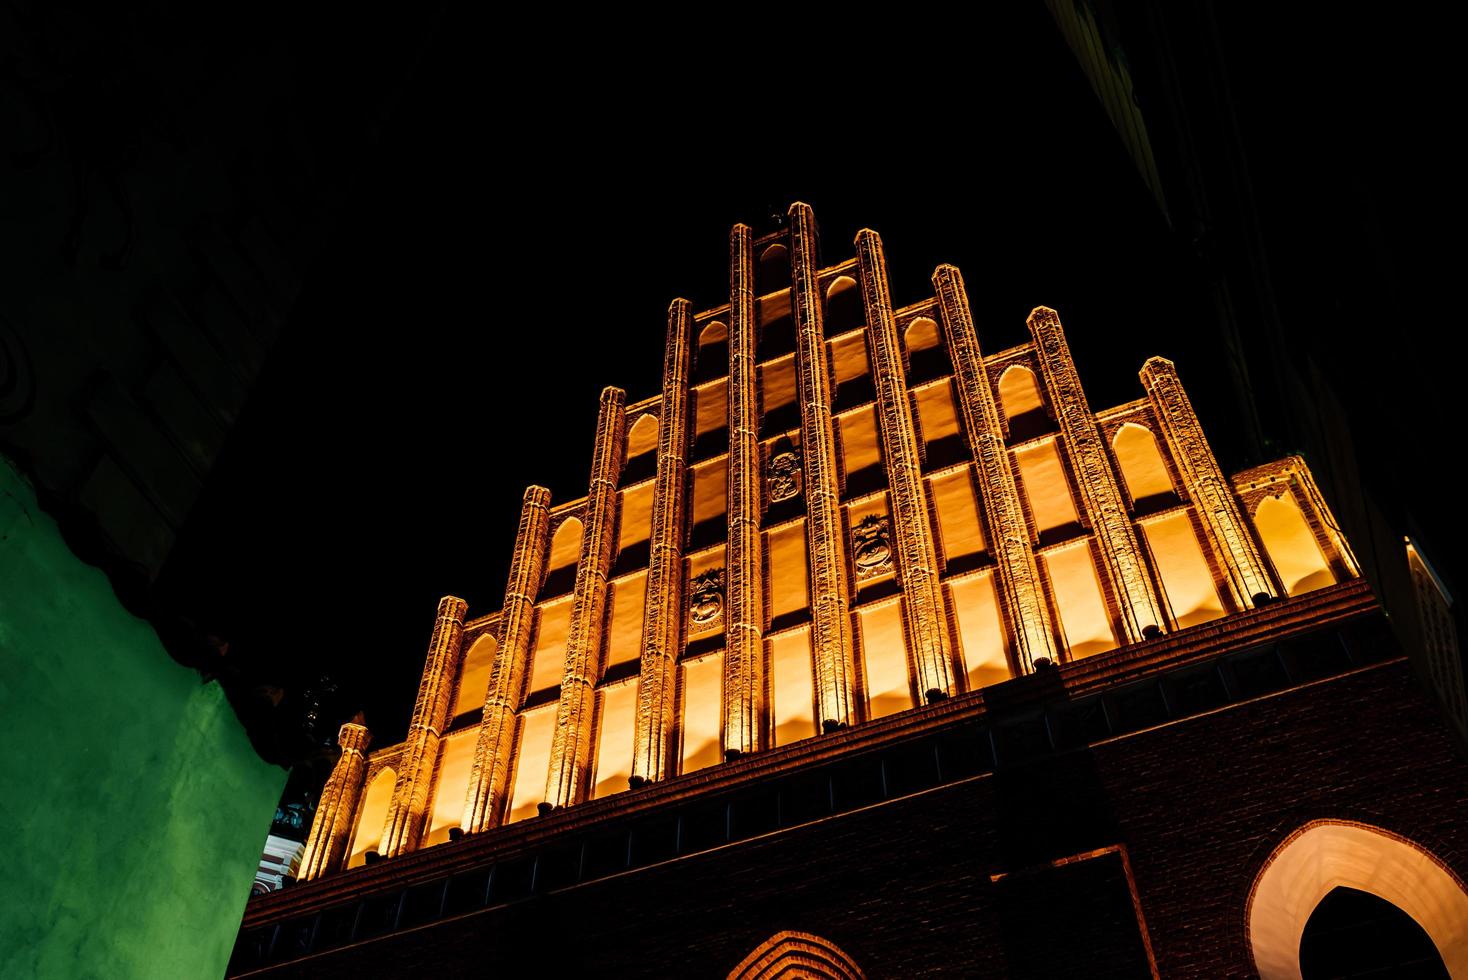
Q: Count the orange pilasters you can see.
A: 11